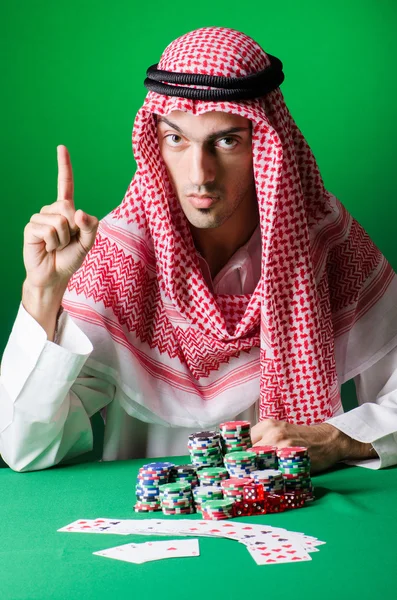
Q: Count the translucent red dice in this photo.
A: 5